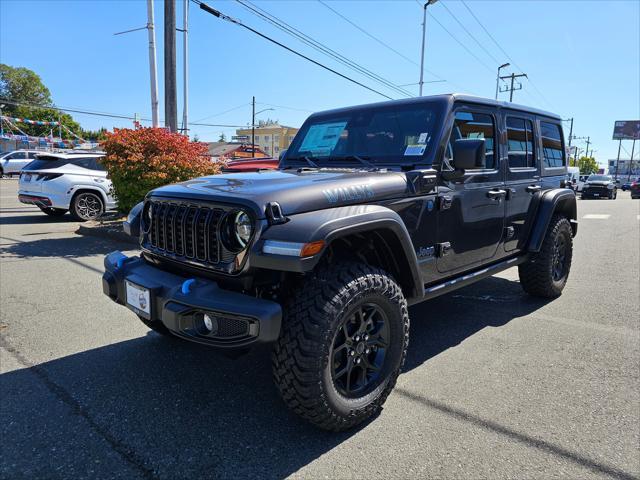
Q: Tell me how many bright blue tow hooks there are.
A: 2